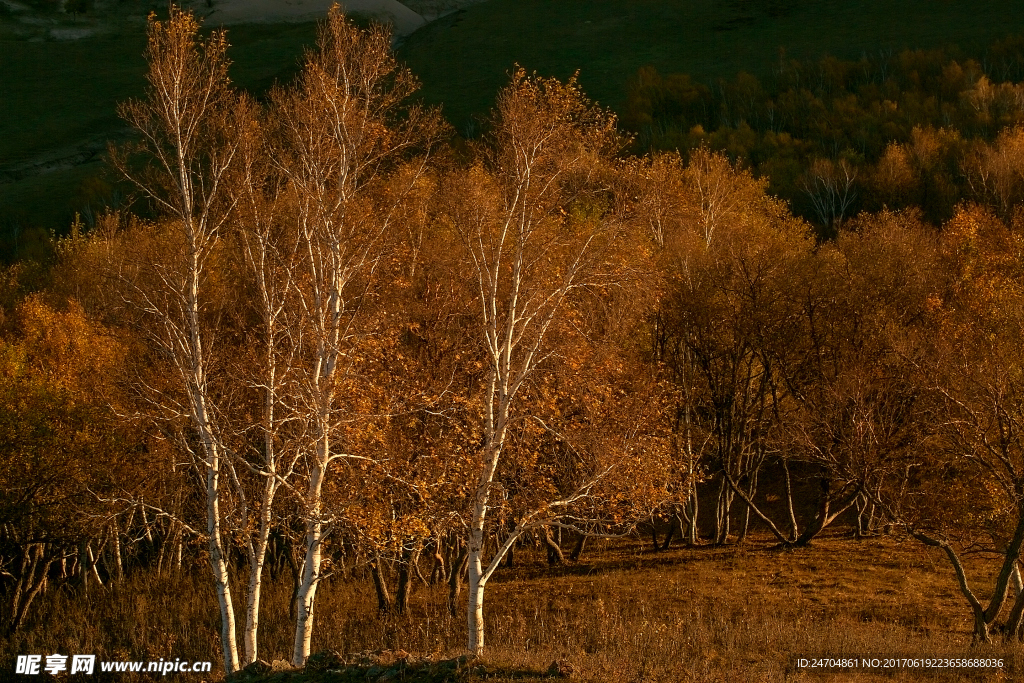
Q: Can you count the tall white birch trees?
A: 4